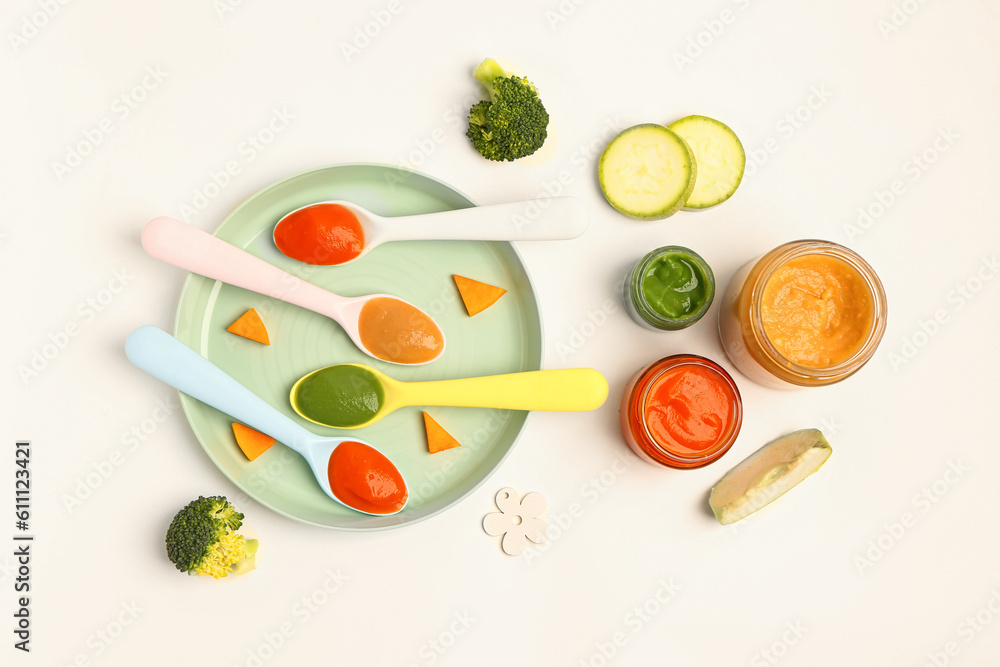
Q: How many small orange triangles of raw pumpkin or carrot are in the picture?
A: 4